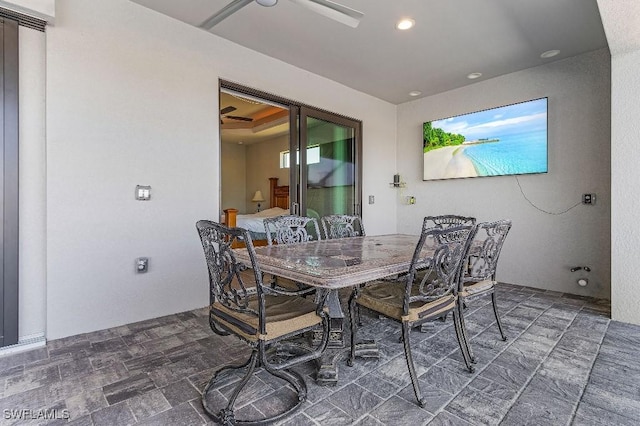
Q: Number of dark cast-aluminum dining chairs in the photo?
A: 6